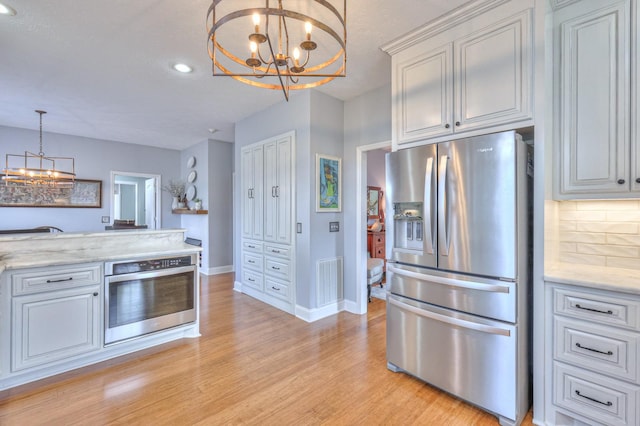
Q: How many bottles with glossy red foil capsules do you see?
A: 0